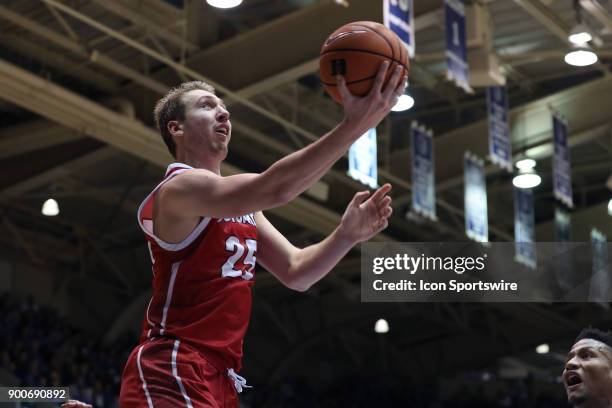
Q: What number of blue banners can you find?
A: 10